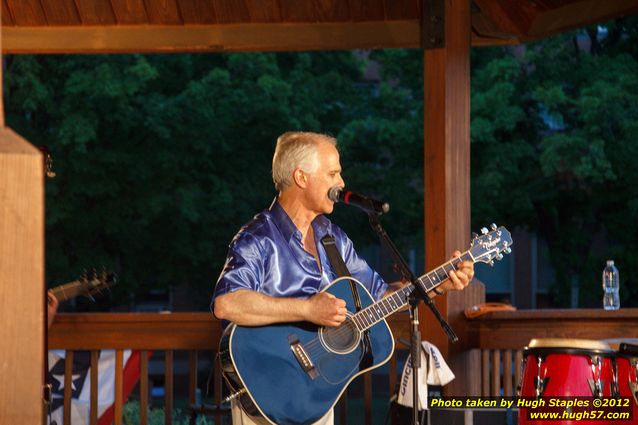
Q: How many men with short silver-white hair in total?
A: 1